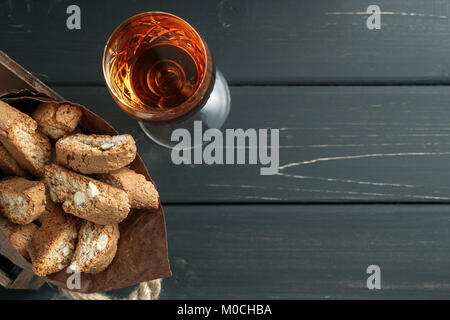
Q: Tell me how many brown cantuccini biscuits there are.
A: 10